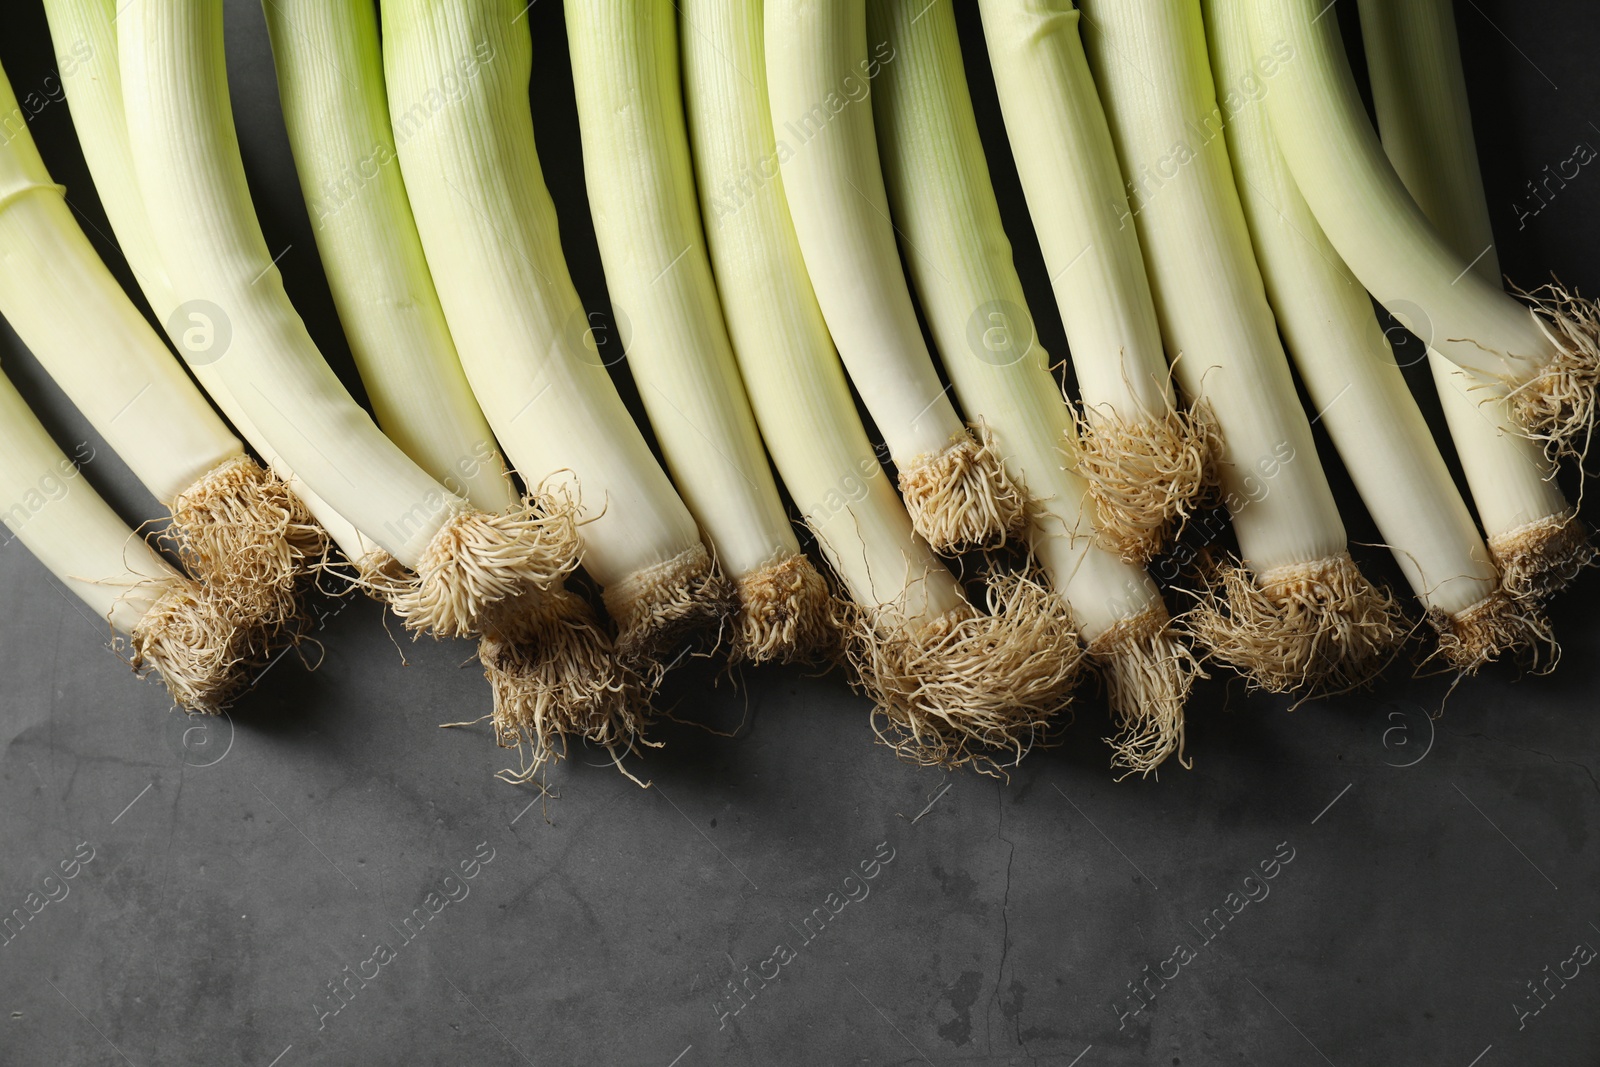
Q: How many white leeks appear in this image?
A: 15